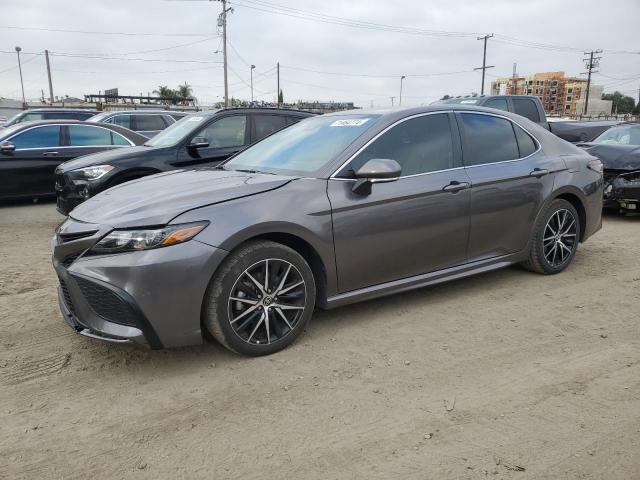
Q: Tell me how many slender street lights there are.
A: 3